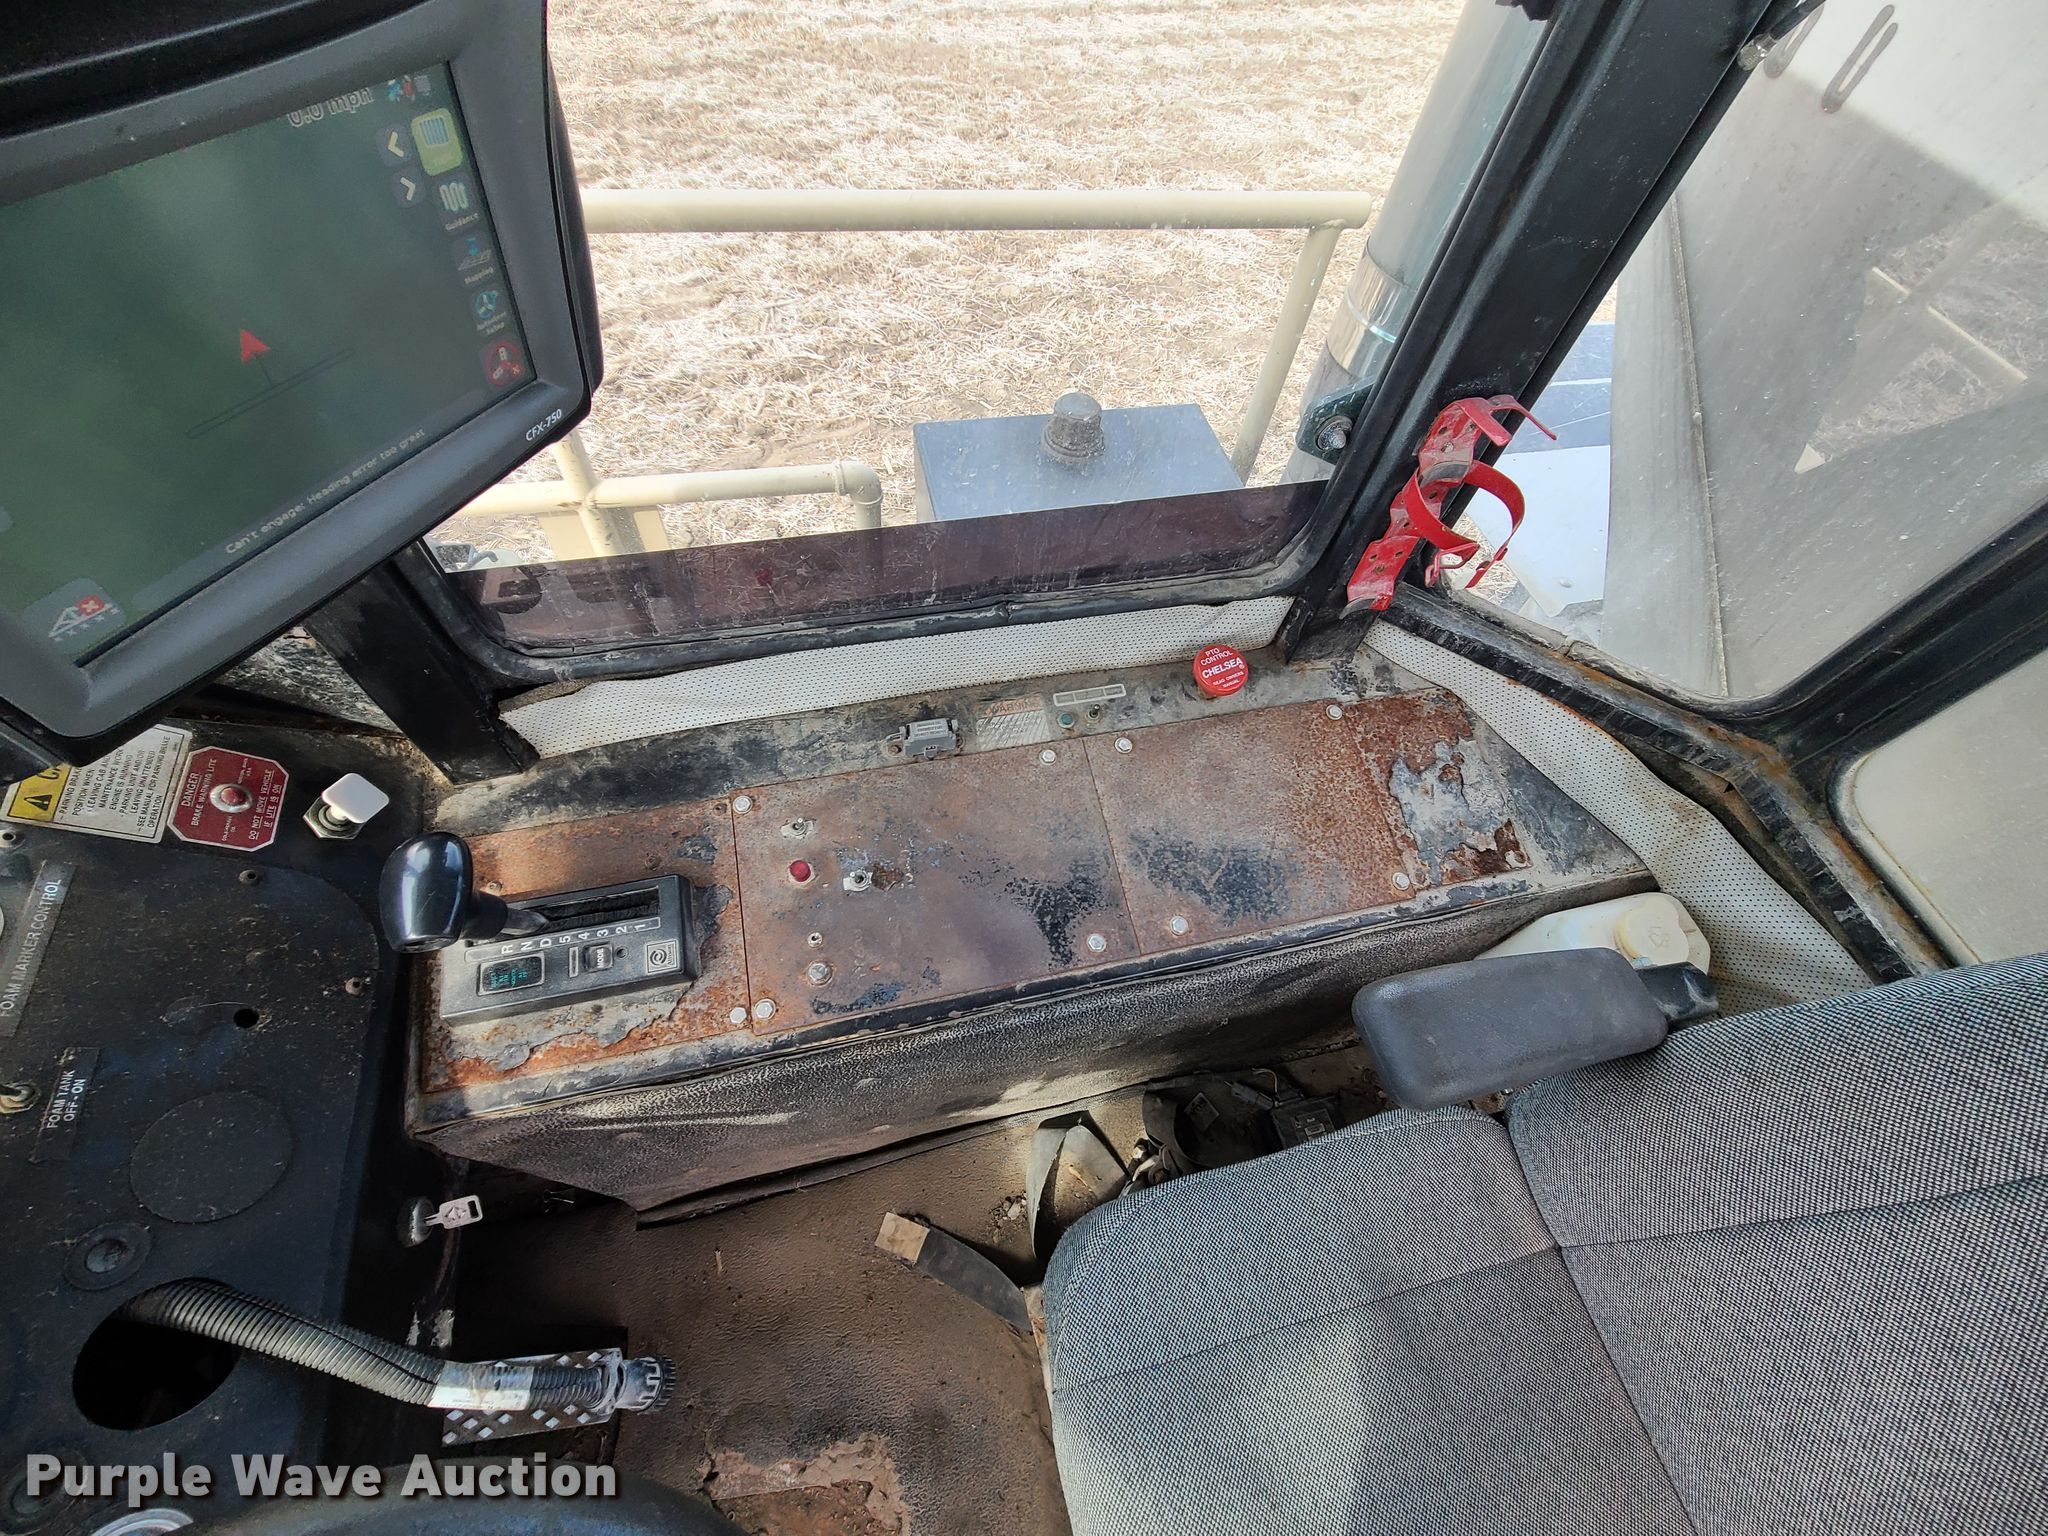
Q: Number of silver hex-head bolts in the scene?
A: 10